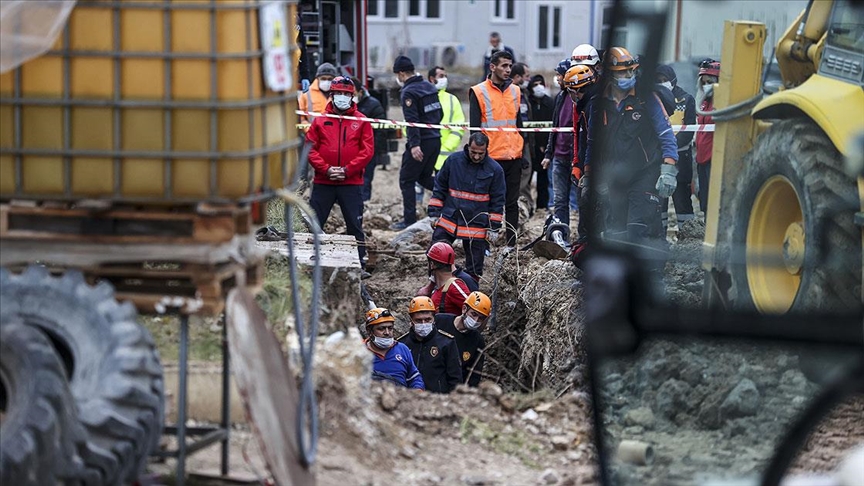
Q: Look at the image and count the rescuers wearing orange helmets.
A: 5